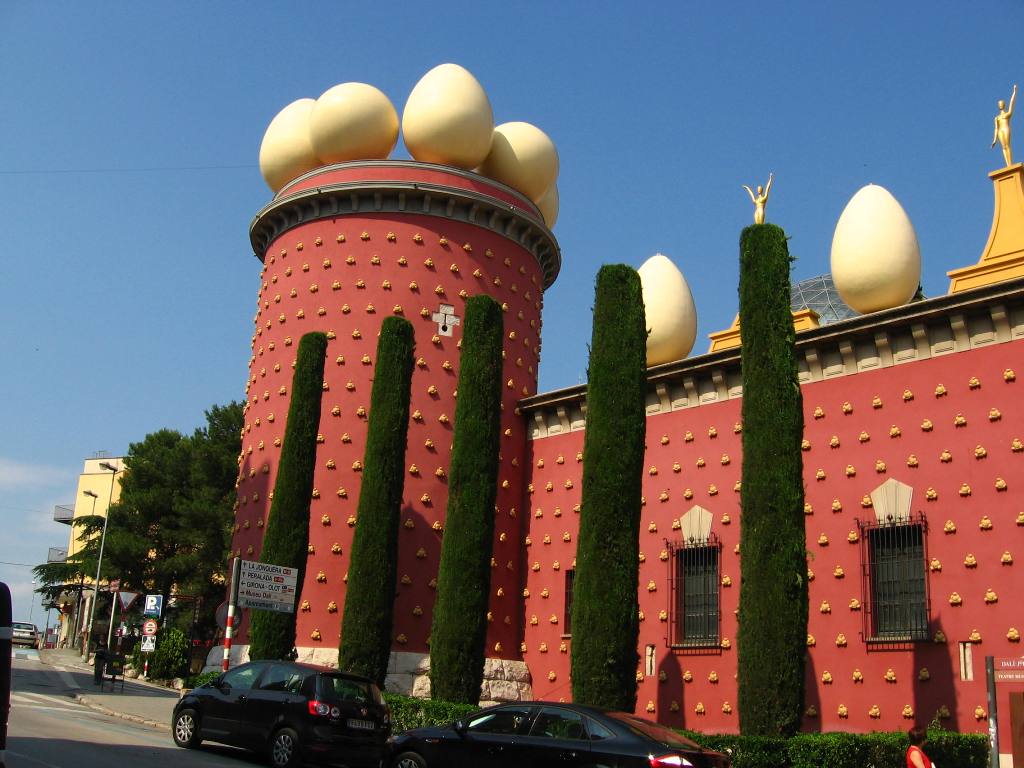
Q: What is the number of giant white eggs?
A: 7